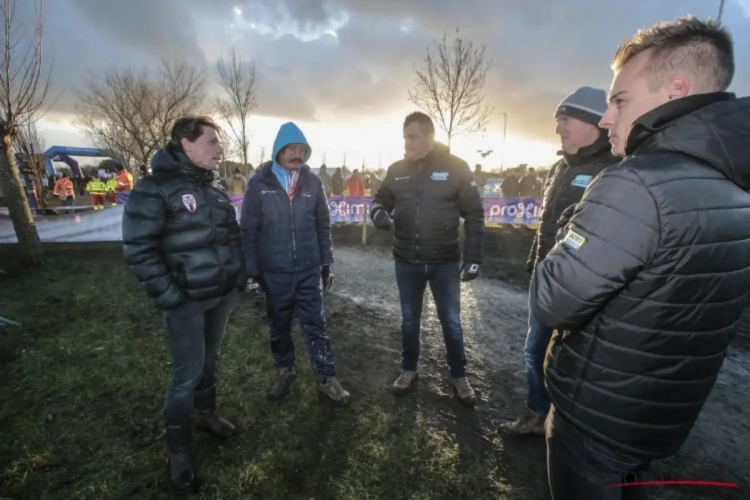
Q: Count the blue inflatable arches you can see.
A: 1